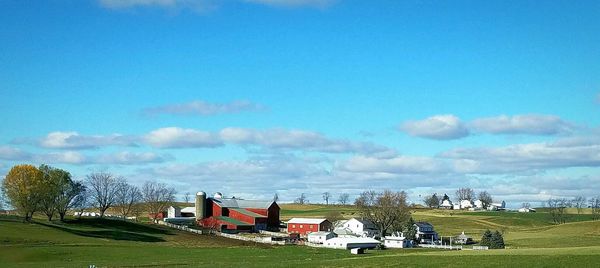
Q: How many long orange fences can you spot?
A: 0